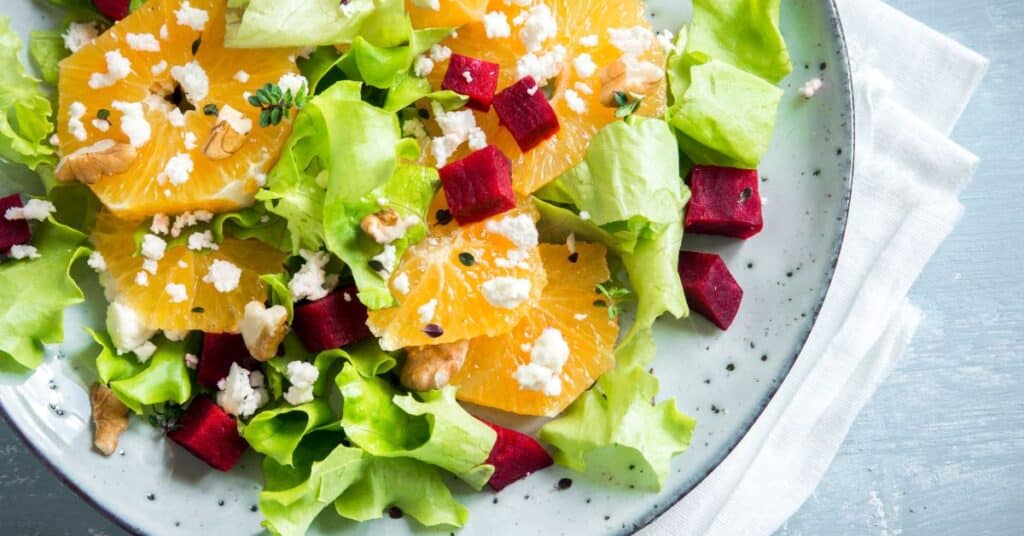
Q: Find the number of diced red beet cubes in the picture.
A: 11